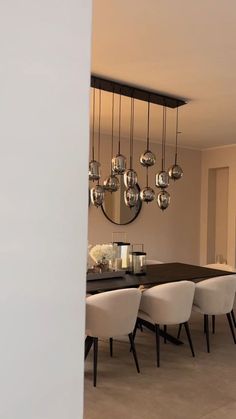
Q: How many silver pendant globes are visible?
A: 11